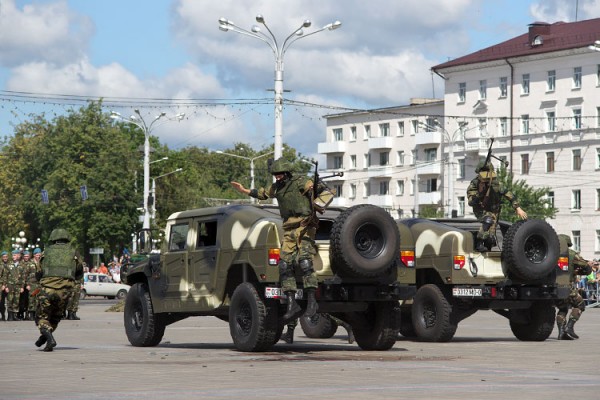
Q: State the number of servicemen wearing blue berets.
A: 4